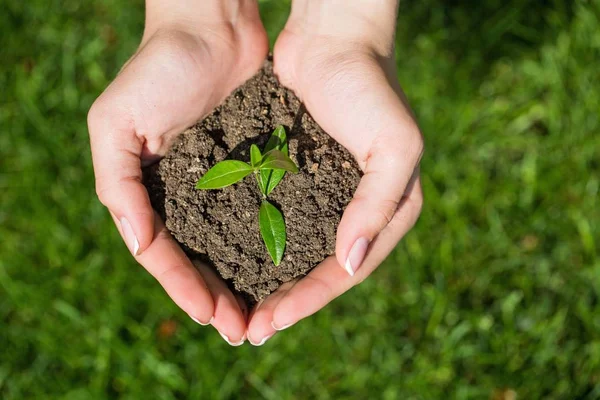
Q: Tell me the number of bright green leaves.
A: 5